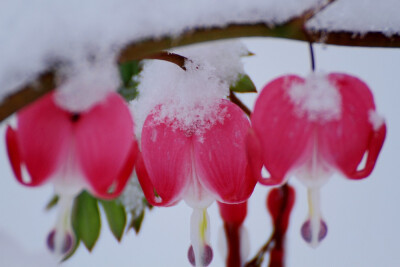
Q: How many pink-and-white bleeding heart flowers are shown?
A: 3